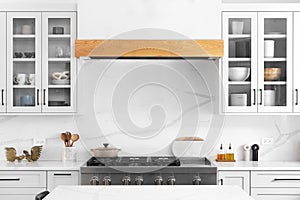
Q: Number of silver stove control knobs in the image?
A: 7